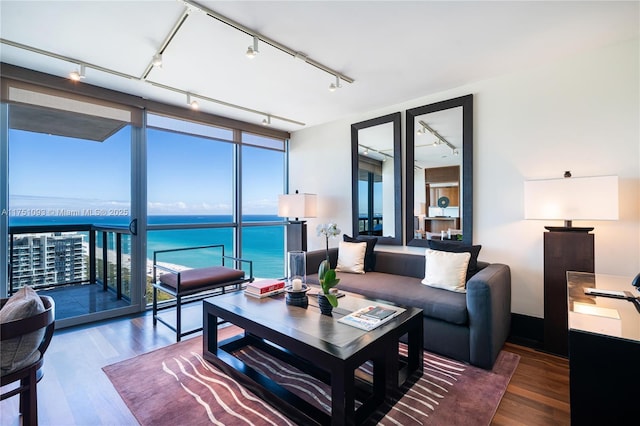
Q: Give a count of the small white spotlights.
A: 6